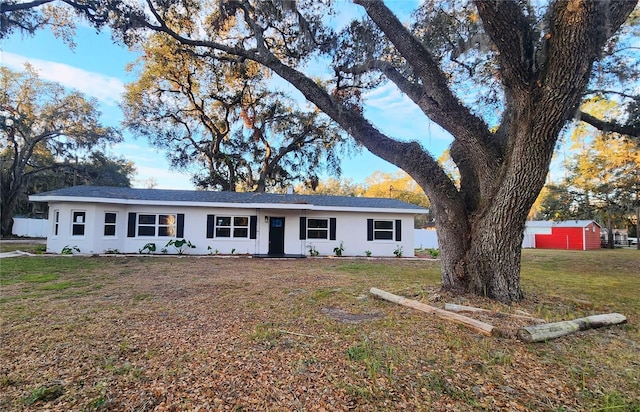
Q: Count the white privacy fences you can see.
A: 2